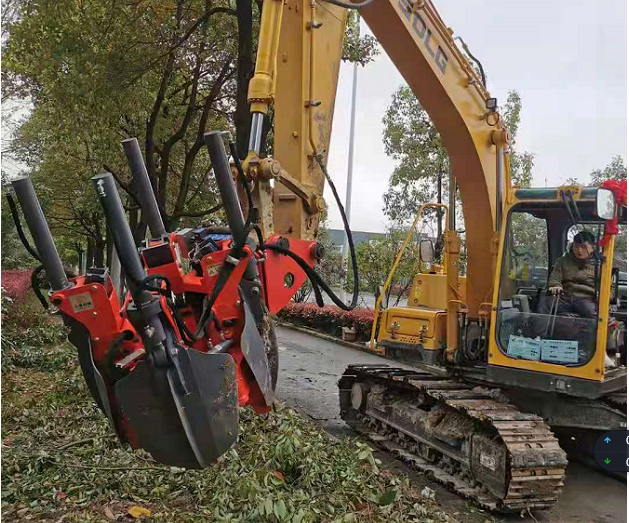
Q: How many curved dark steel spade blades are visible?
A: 3